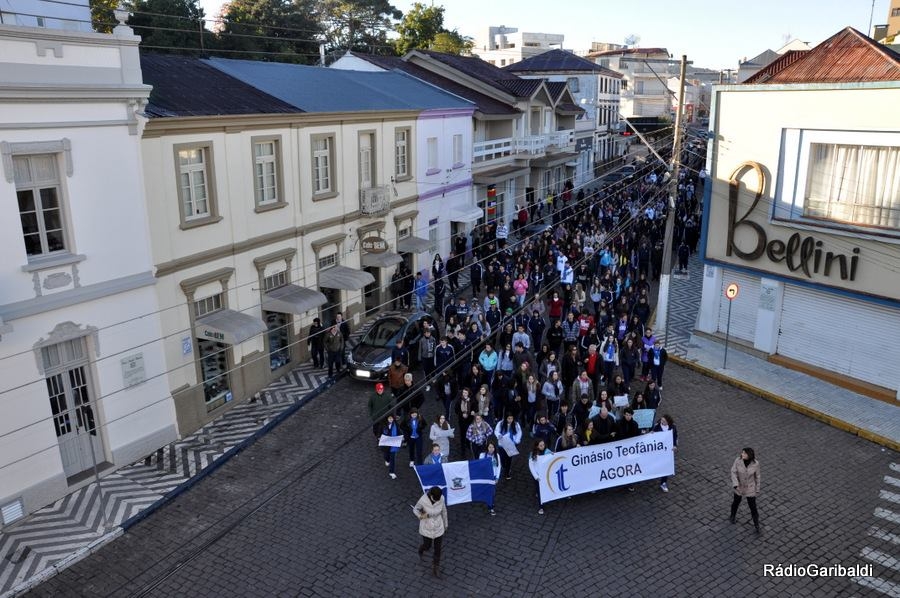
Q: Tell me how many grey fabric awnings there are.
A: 5